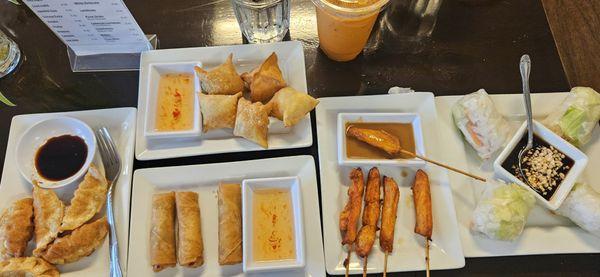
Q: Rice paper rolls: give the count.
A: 4